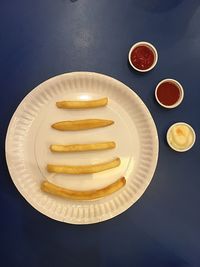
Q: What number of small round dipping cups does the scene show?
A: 3